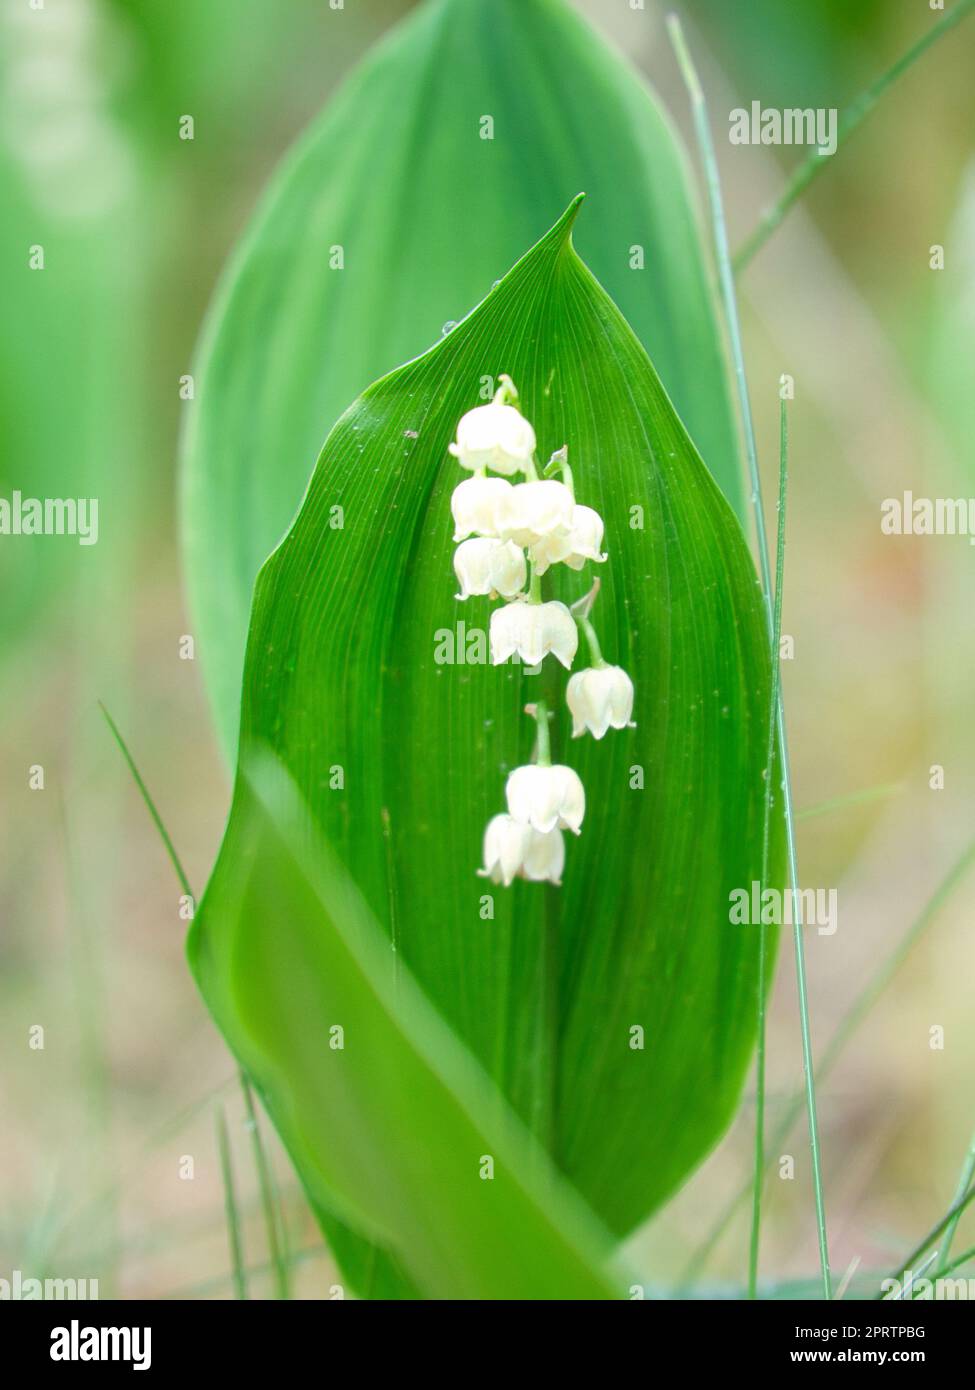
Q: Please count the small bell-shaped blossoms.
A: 9